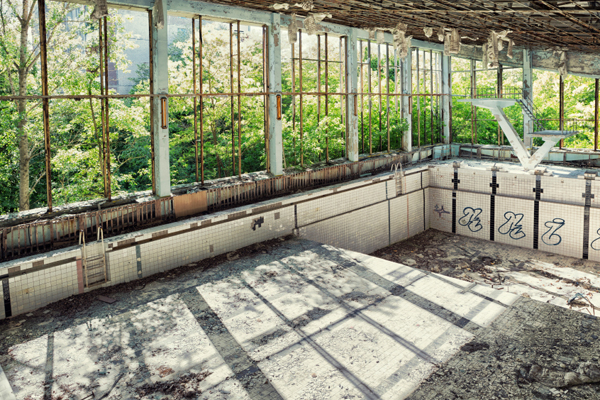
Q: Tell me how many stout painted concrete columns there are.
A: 6